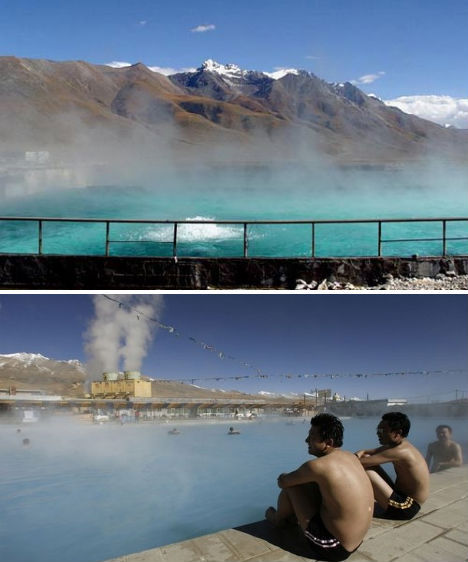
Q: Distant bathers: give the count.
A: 4